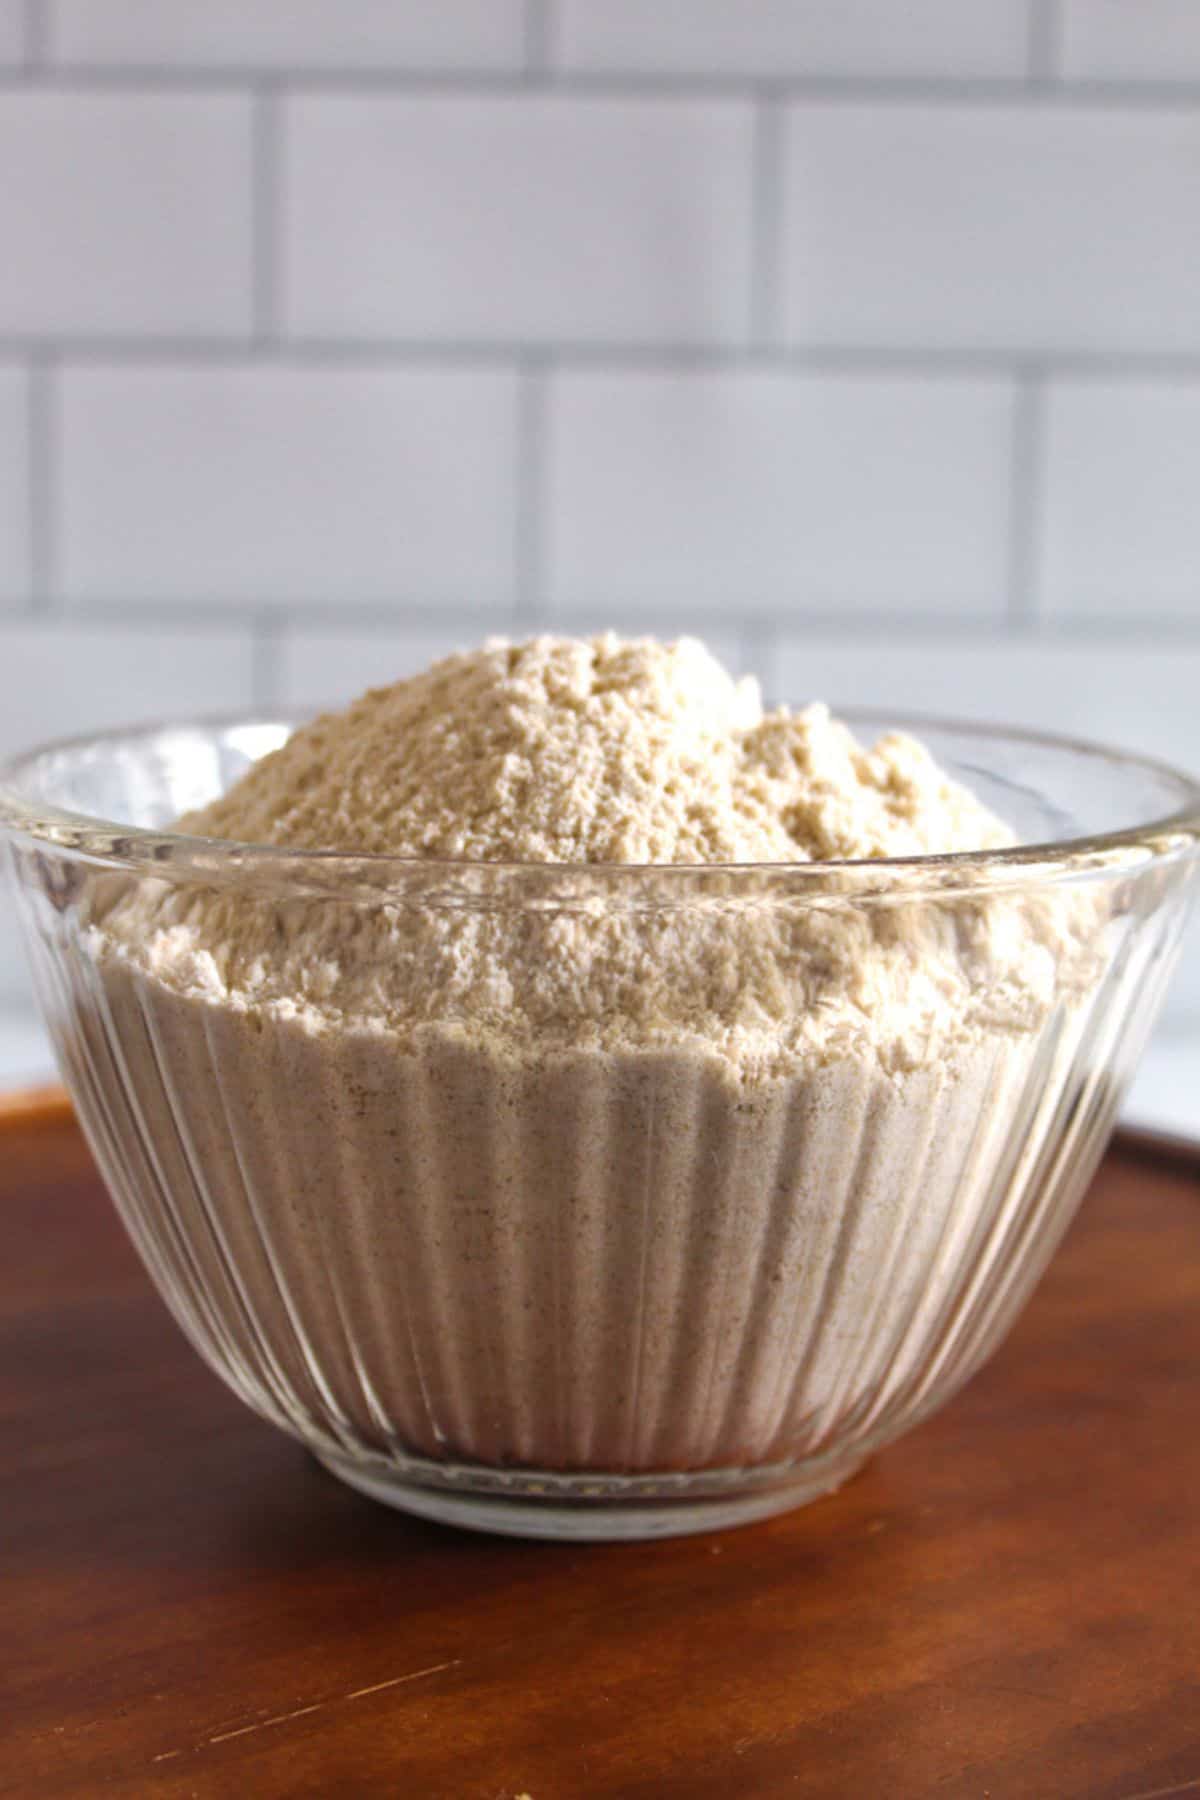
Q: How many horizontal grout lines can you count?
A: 3